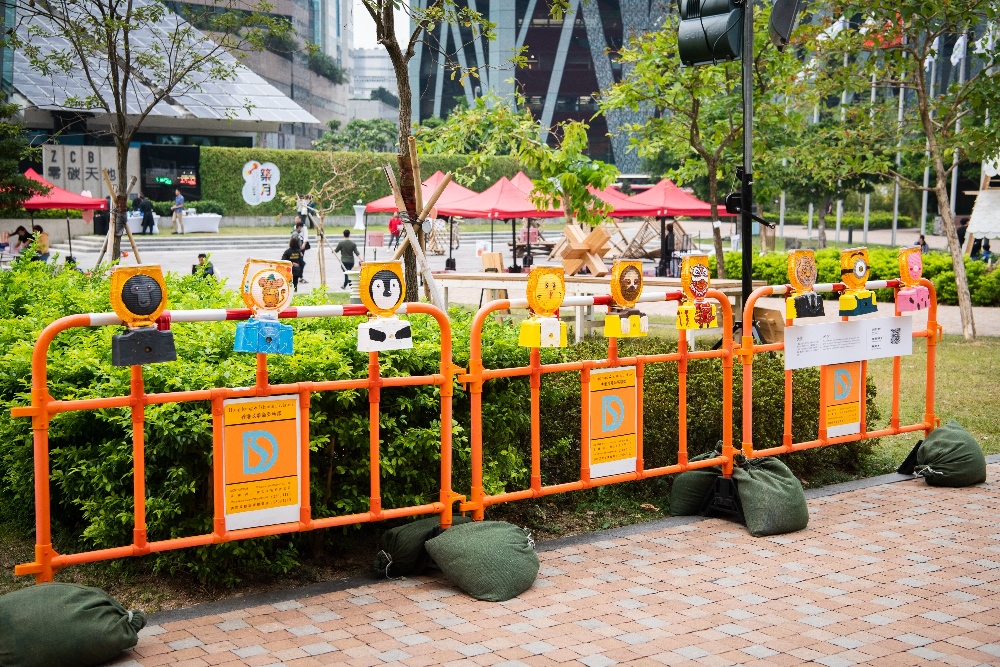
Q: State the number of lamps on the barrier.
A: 9